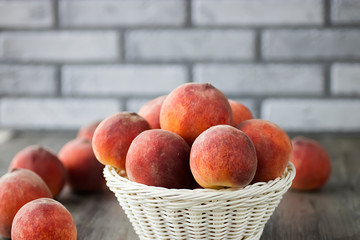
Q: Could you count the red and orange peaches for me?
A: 13